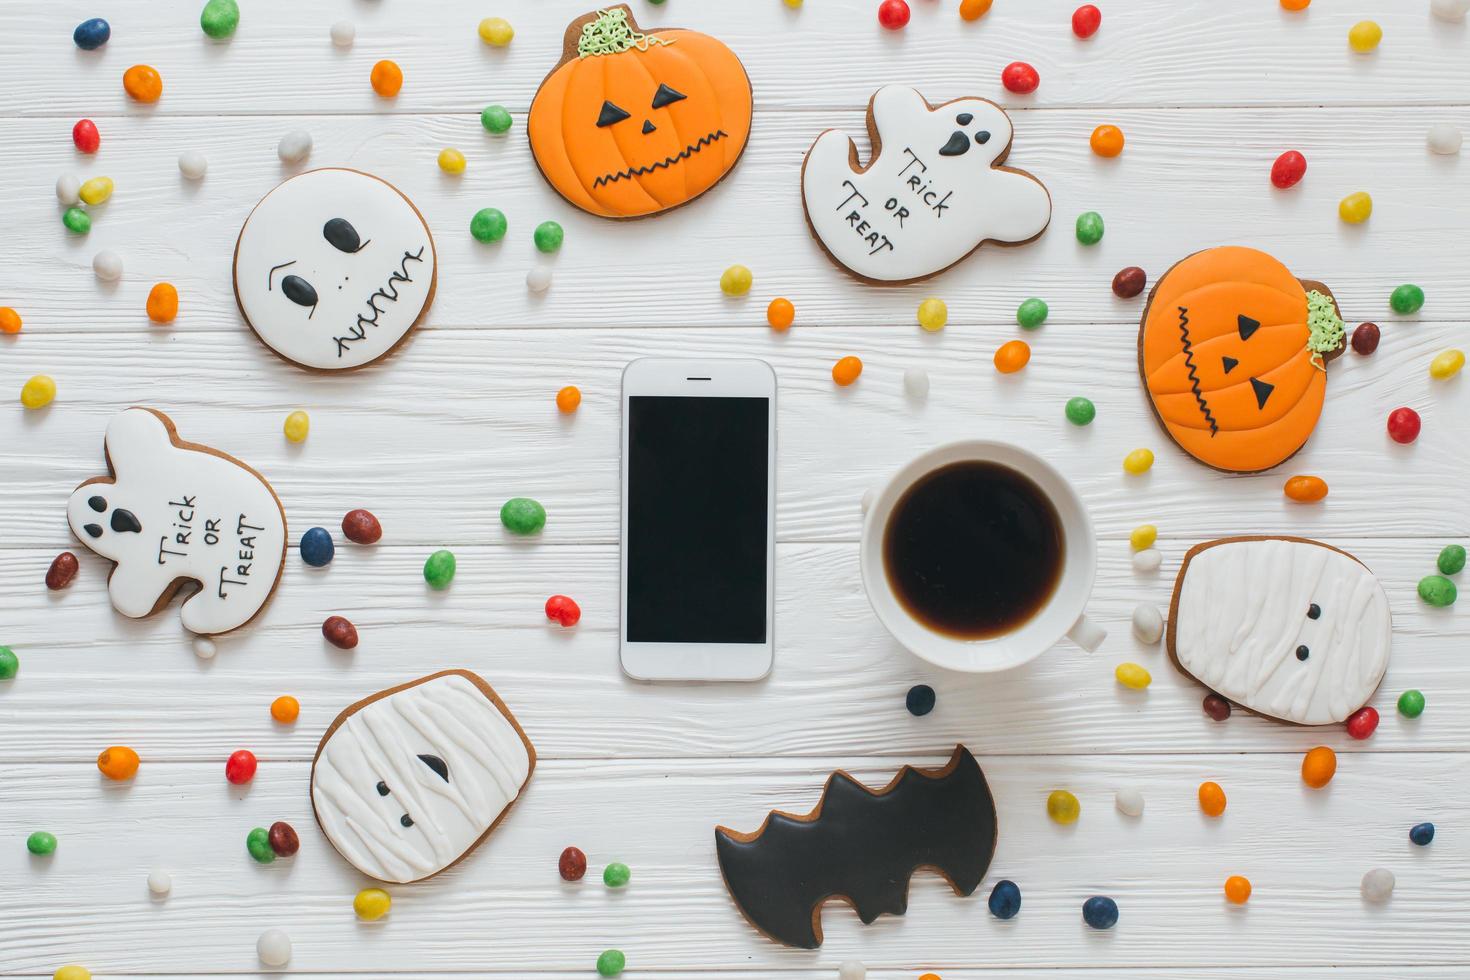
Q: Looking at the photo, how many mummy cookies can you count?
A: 2